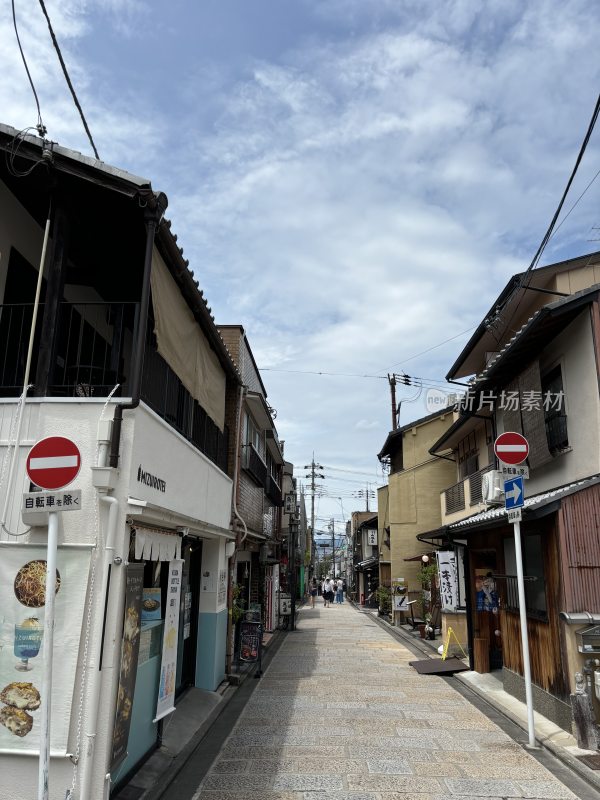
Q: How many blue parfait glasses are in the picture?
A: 1